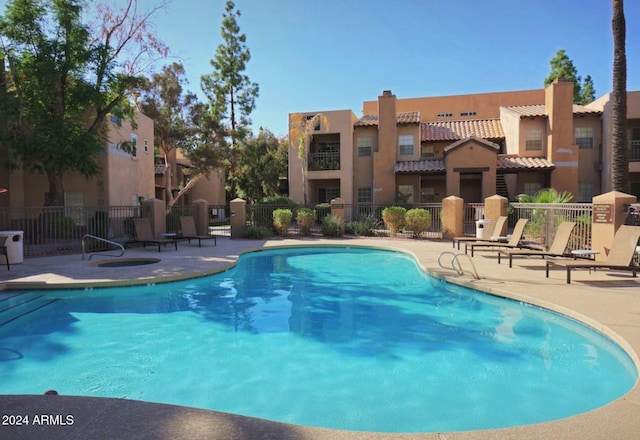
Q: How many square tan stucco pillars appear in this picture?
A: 7